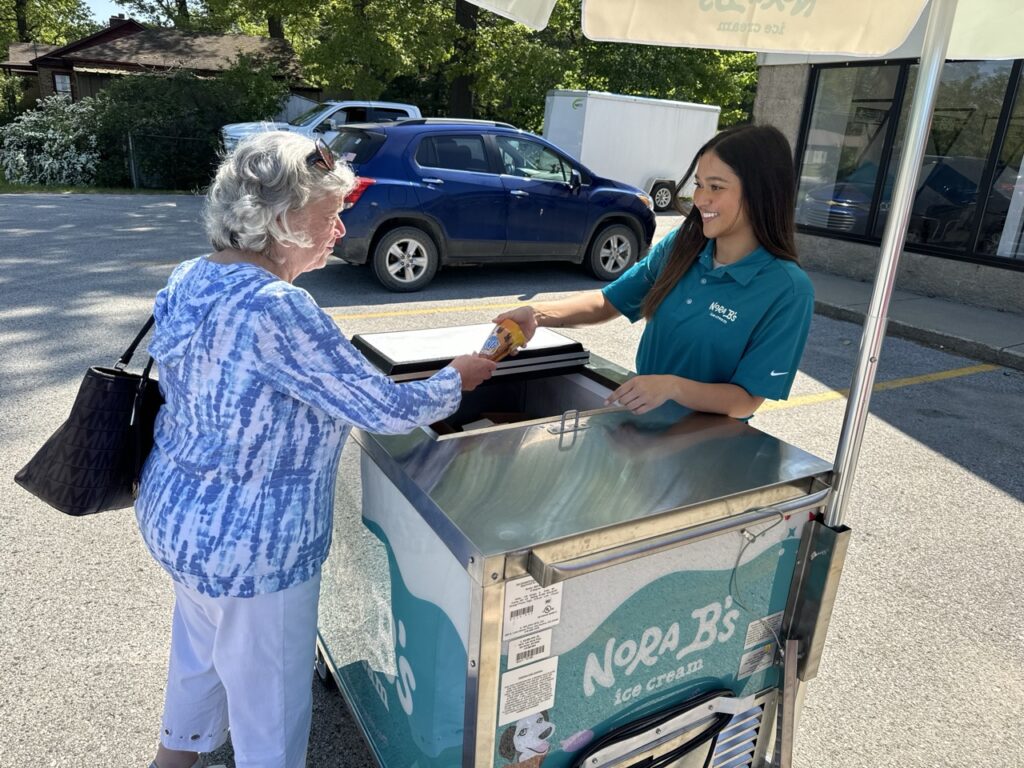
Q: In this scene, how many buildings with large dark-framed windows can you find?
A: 1